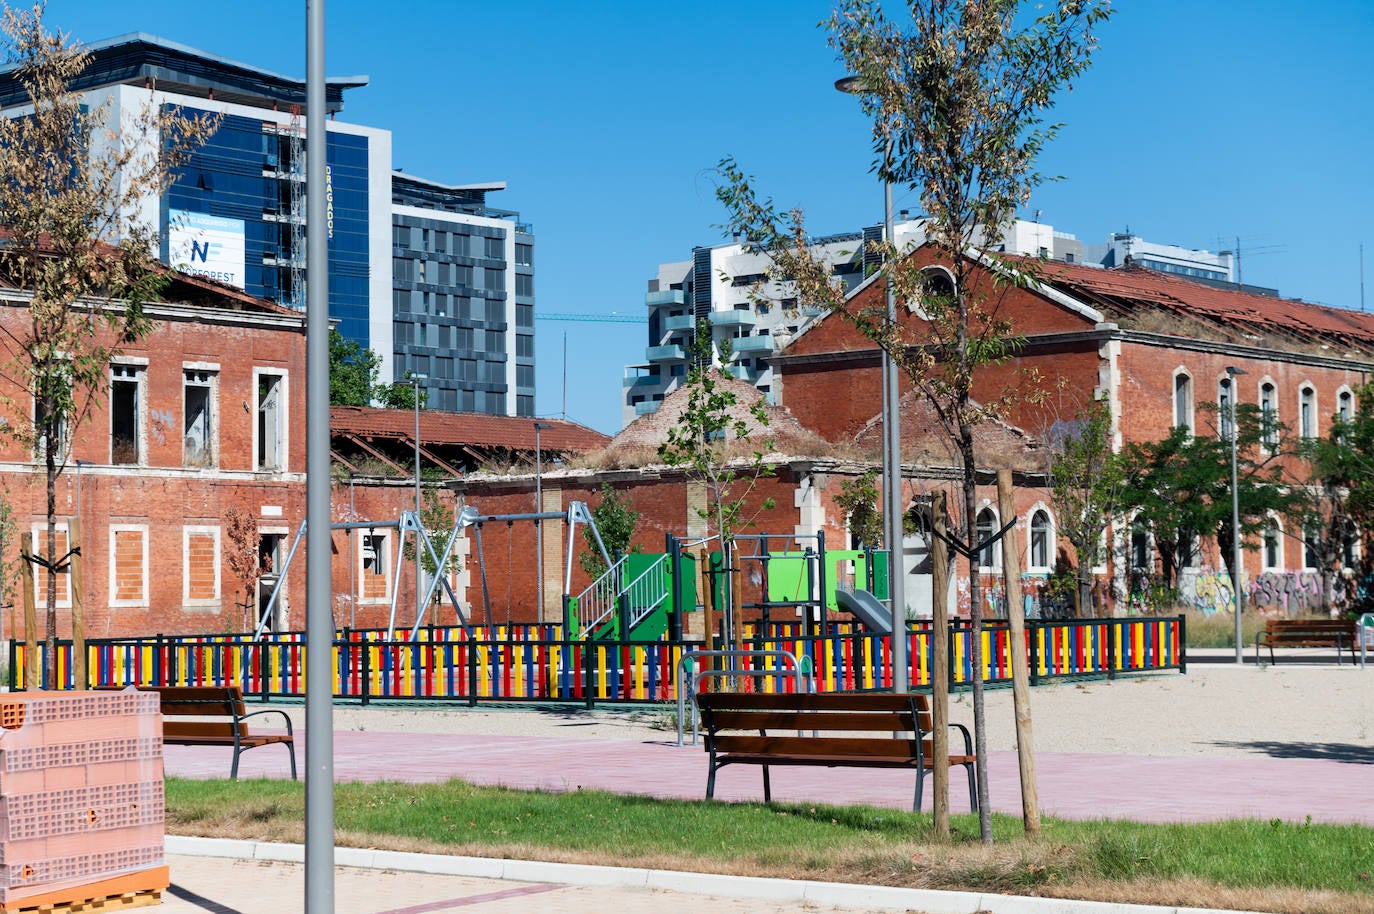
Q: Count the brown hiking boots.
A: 0